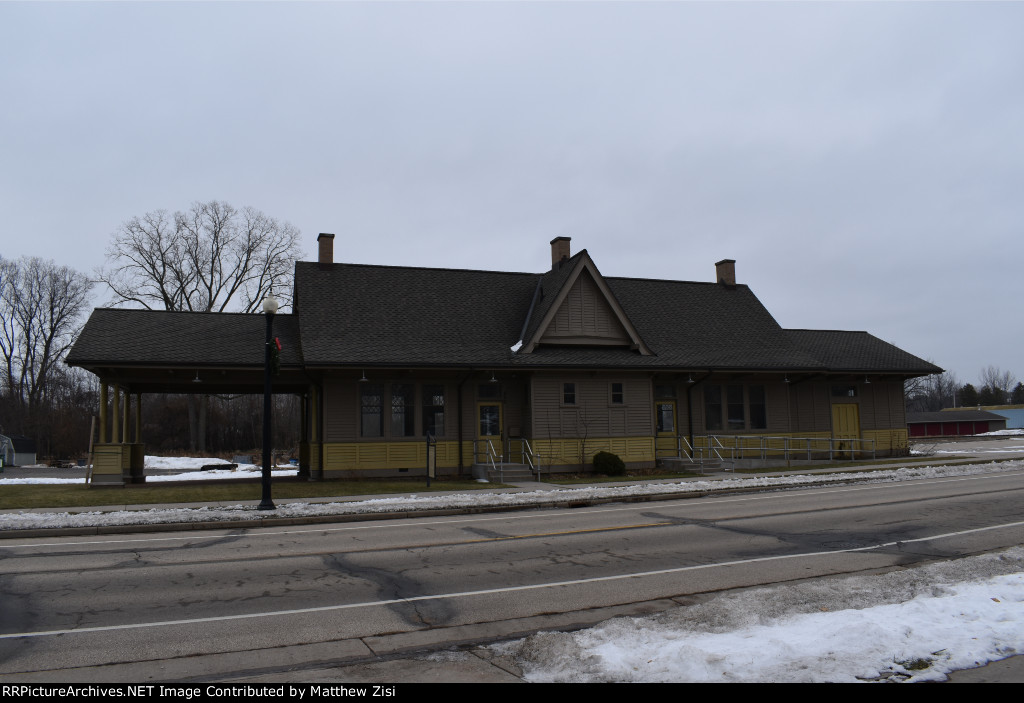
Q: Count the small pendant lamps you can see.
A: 6